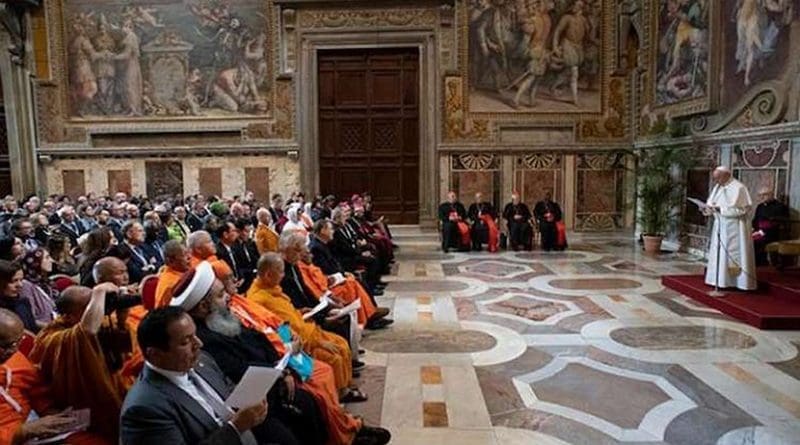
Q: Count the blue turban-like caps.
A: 0